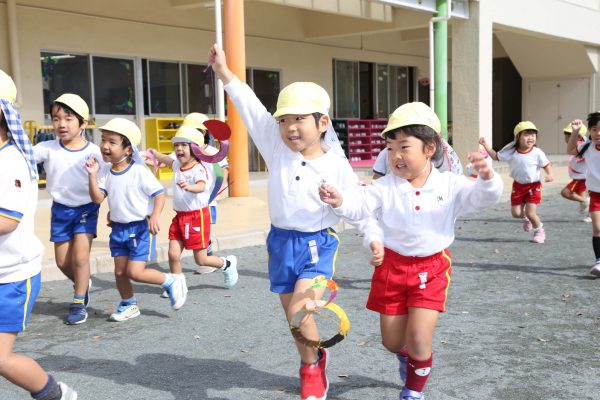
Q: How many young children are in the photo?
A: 11